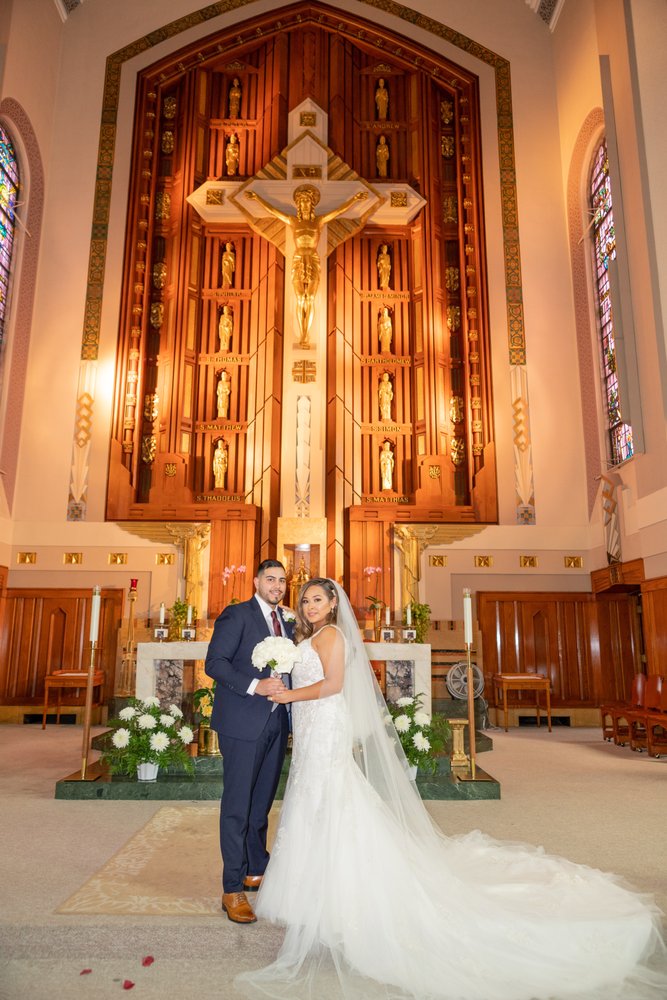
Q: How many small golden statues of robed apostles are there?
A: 12